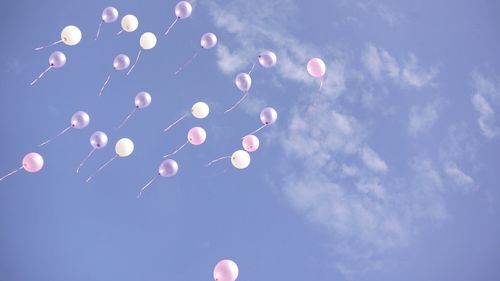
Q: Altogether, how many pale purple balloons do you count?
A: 12